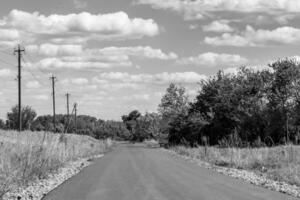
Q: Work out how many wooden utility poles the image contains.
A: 4